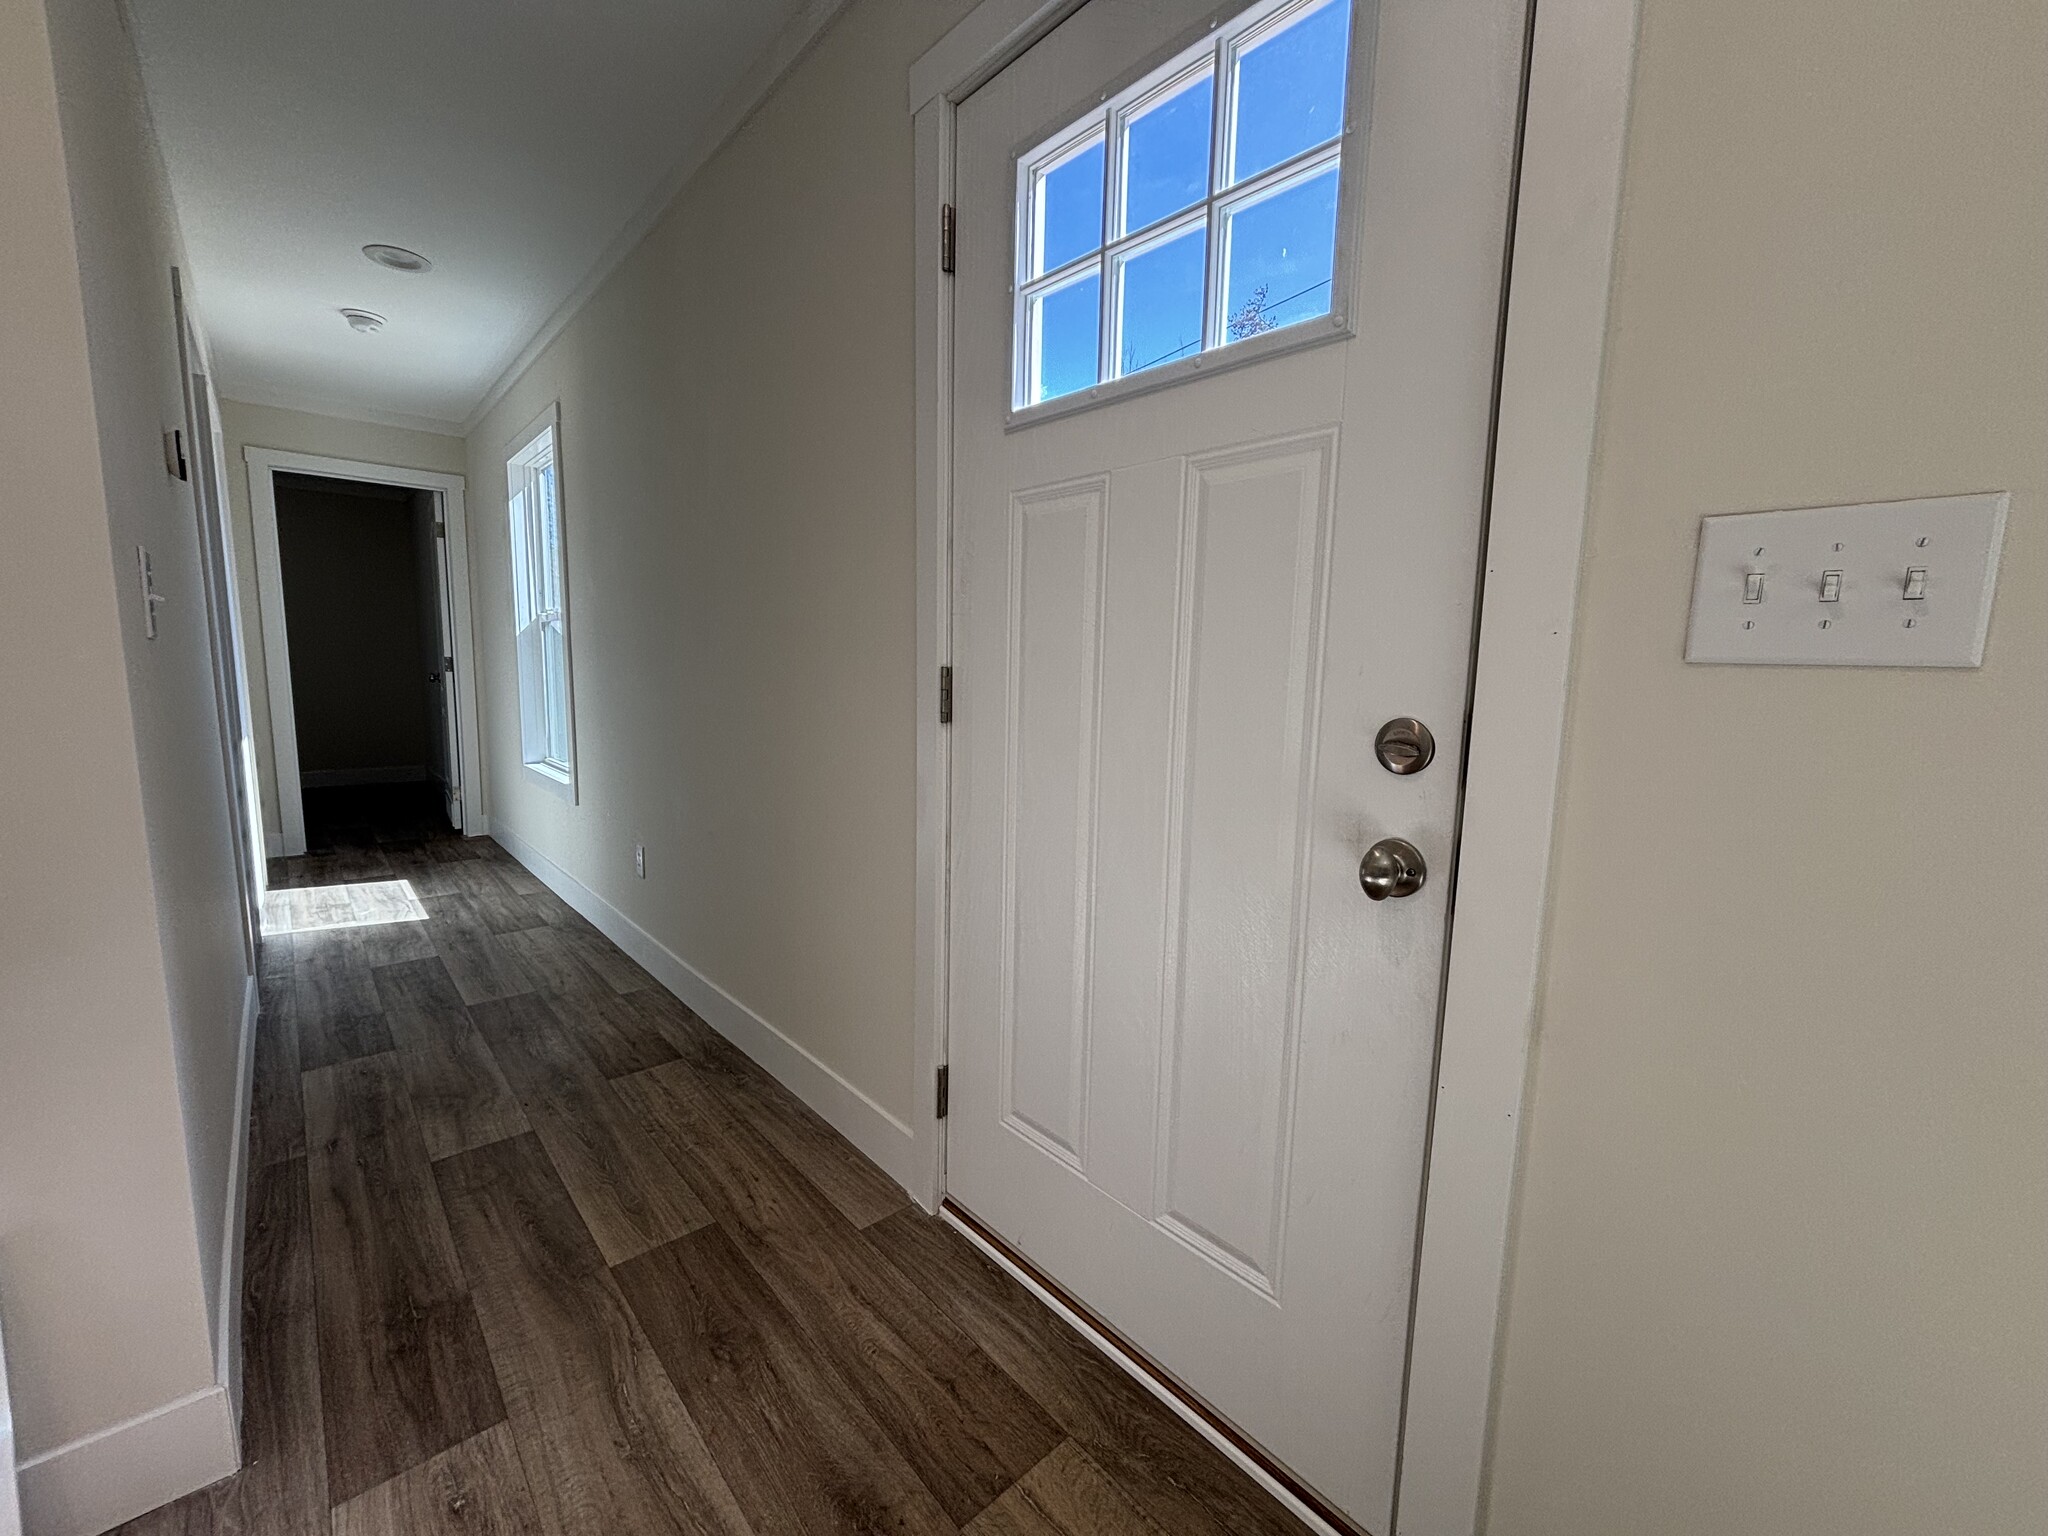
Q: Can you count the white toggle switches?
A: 4